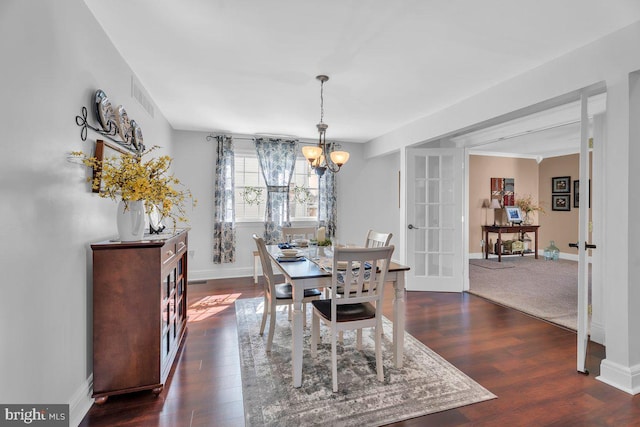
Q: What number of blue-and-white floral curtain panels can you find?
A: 3